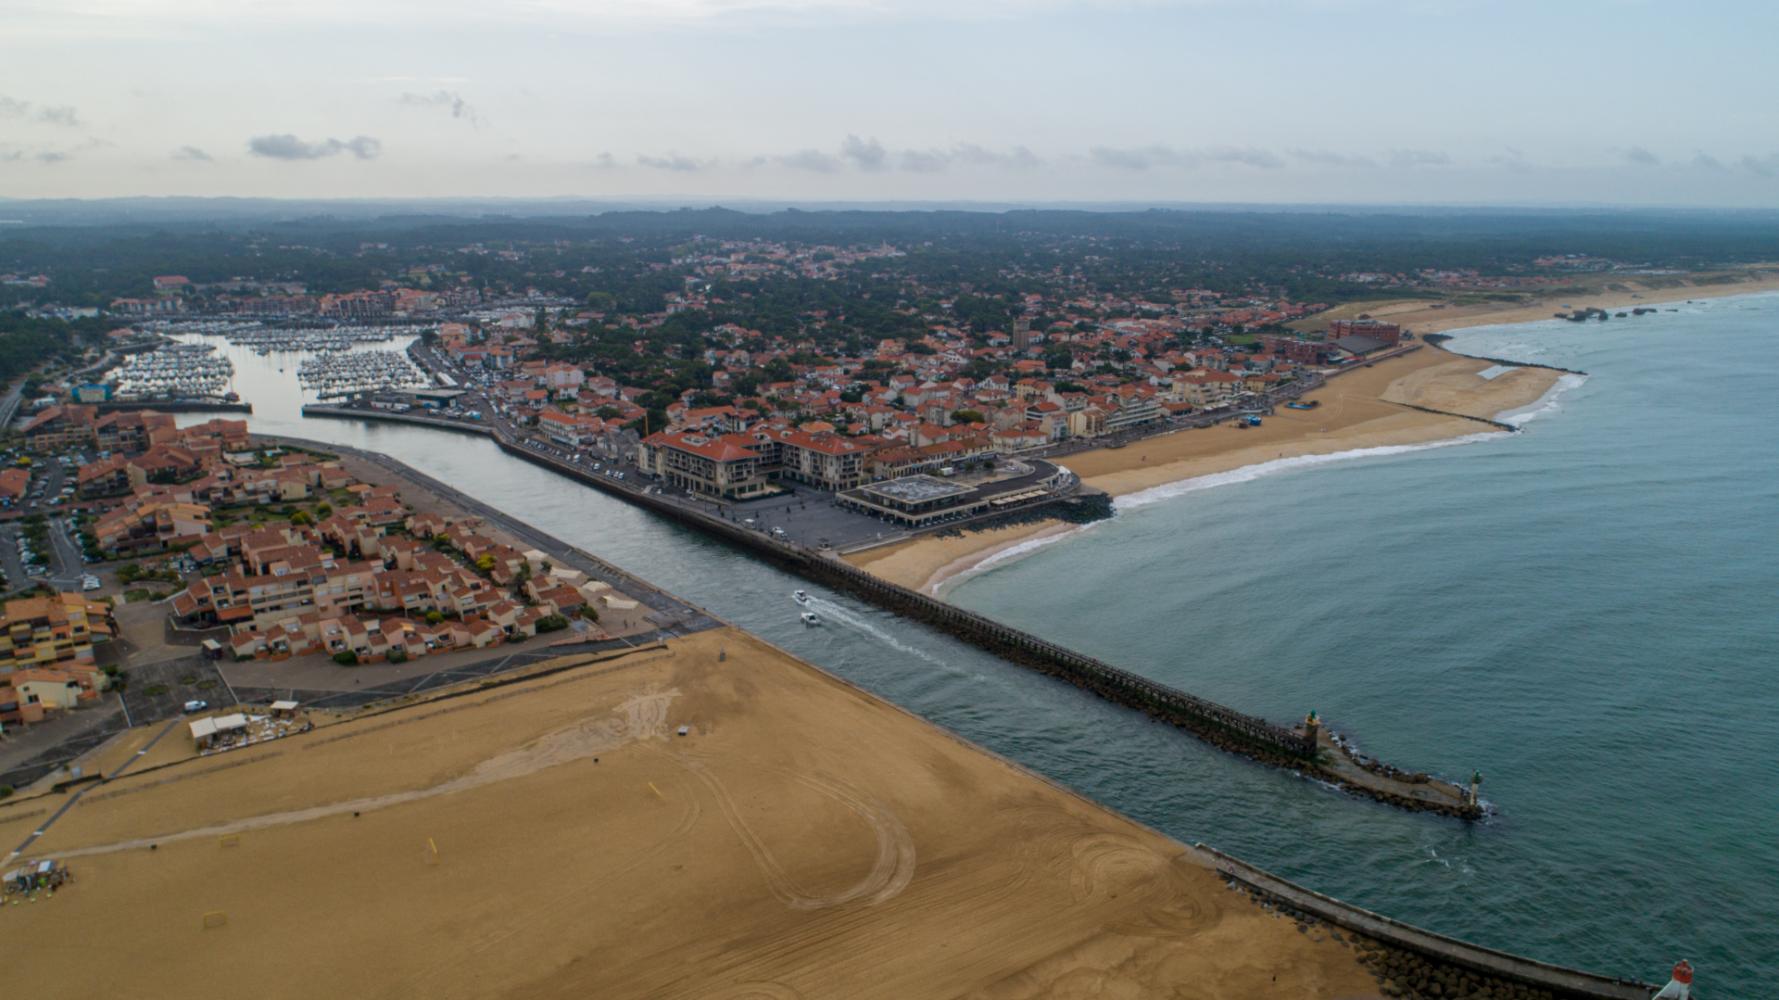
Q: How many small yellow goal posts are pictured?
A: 4